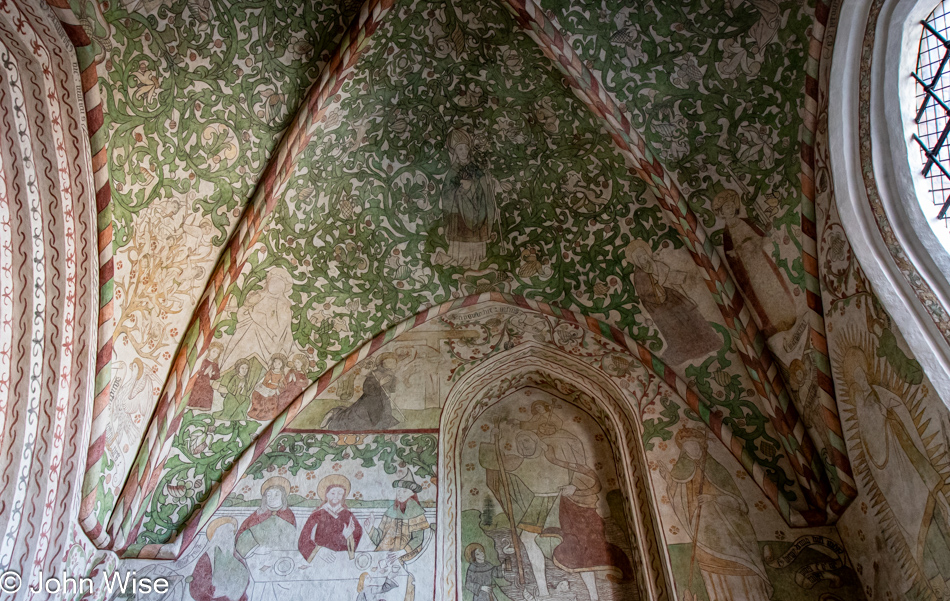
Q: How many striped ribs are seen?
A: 5